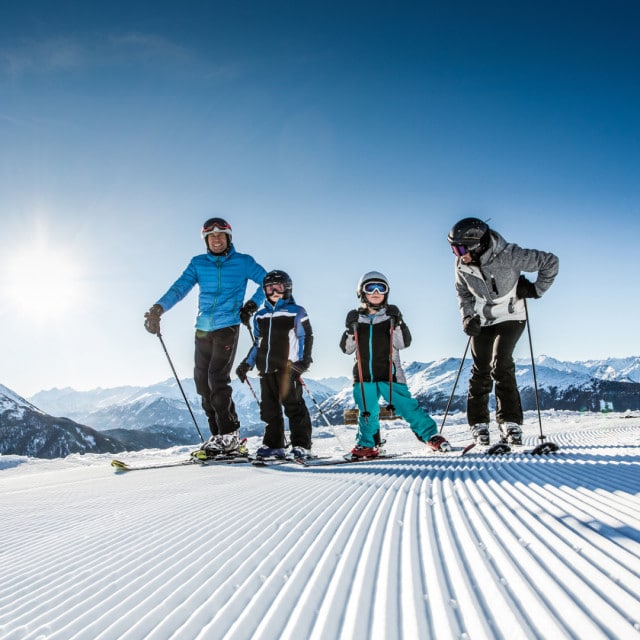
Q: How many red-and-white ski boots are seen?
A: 2